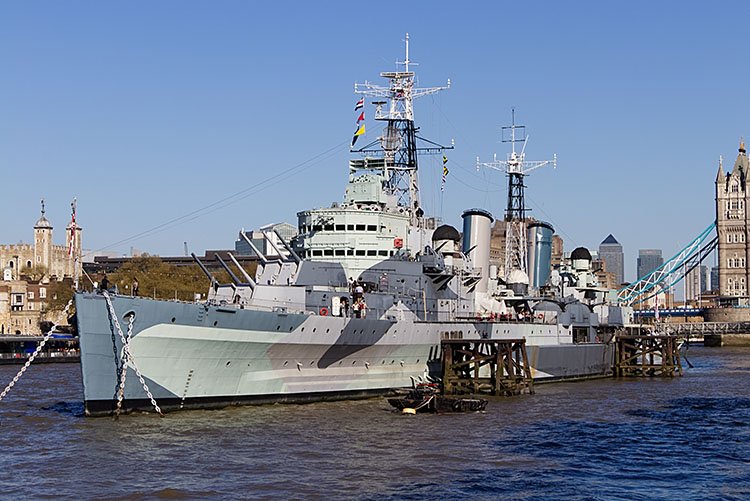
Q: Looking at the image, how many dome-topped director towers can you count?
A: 2